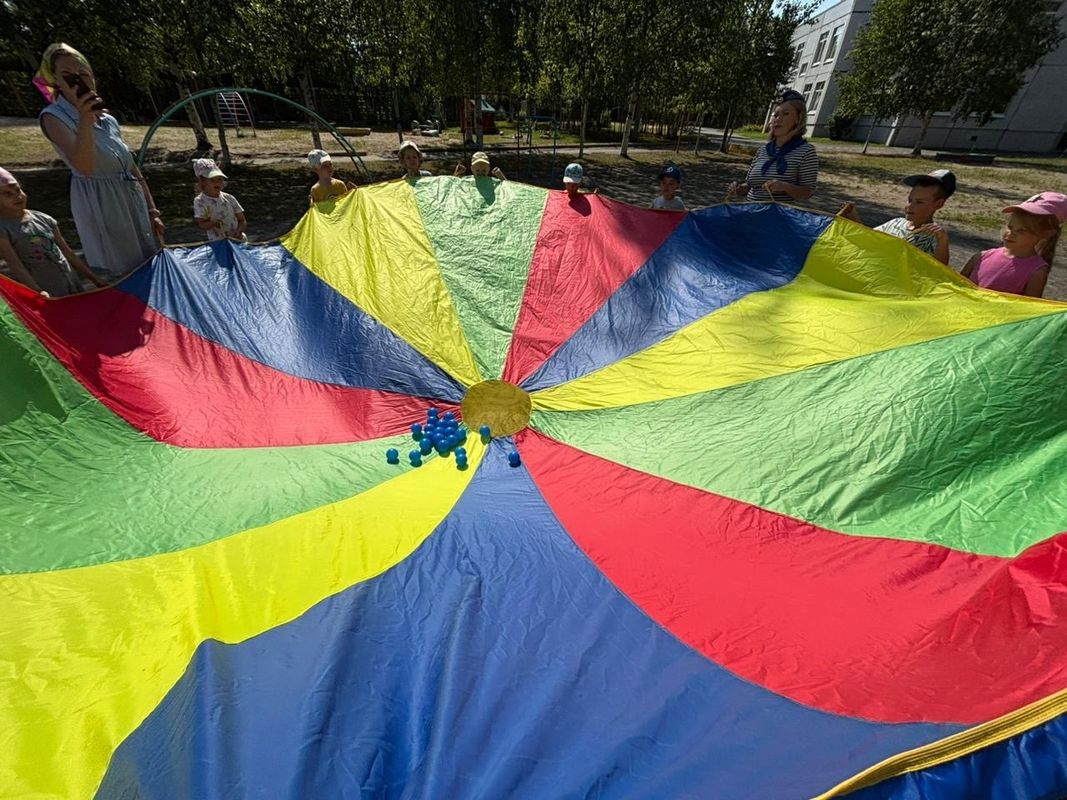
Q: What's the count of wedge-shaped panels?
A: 12